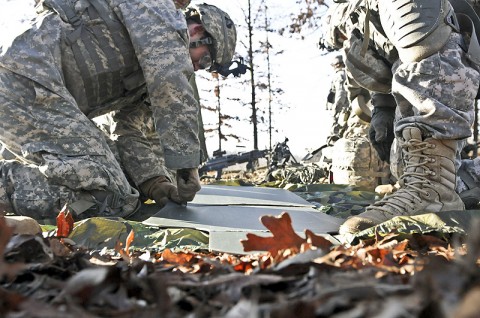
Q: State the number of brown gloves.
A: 2